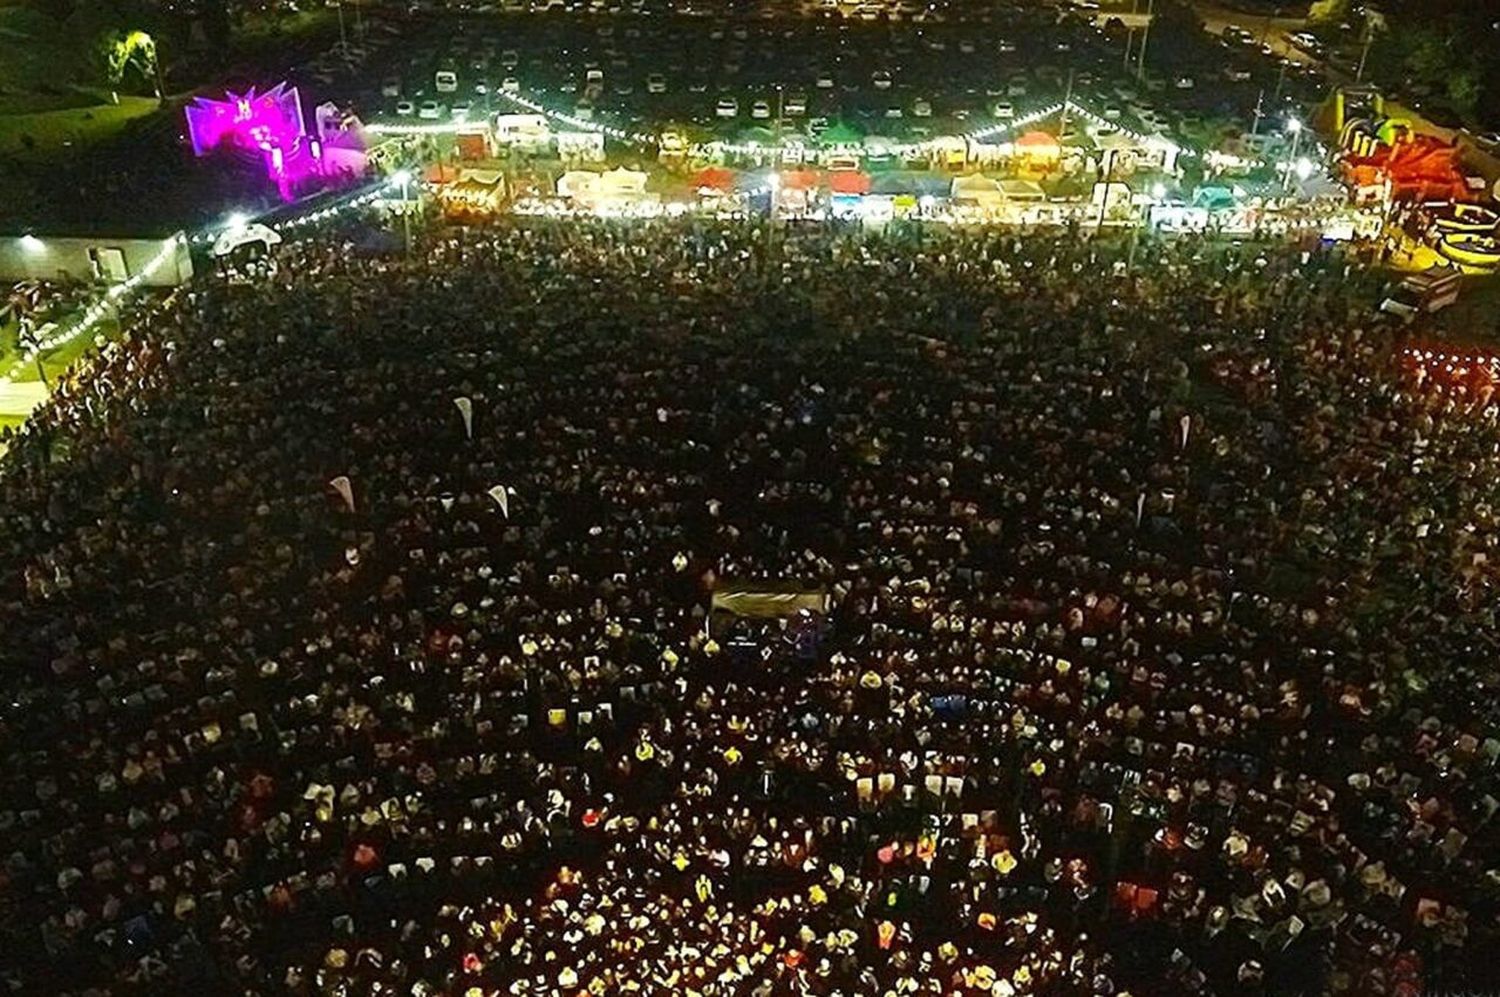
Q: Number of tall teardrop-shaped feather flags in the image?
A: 5